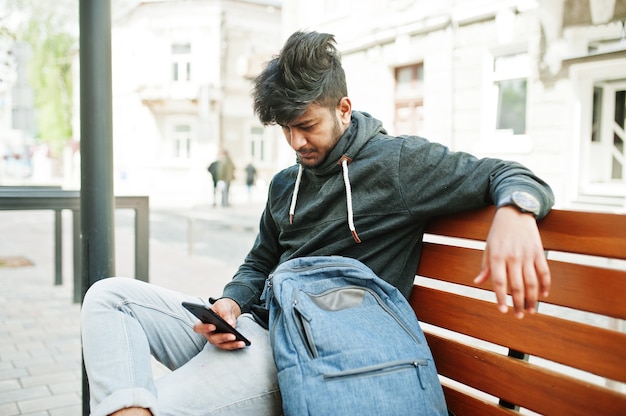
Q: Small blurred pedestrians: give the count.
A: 3